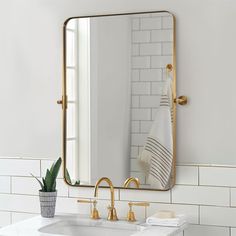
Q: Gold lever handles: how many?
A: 2